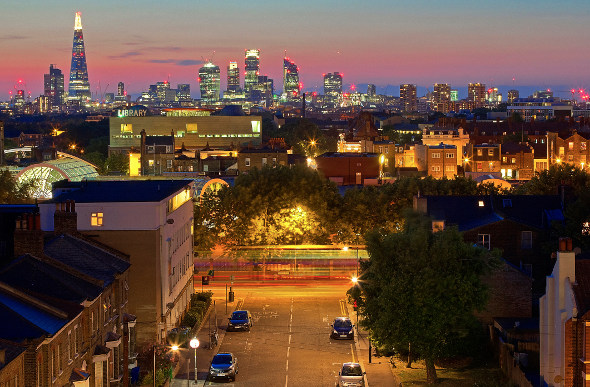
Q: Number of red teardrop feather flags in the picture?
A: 0